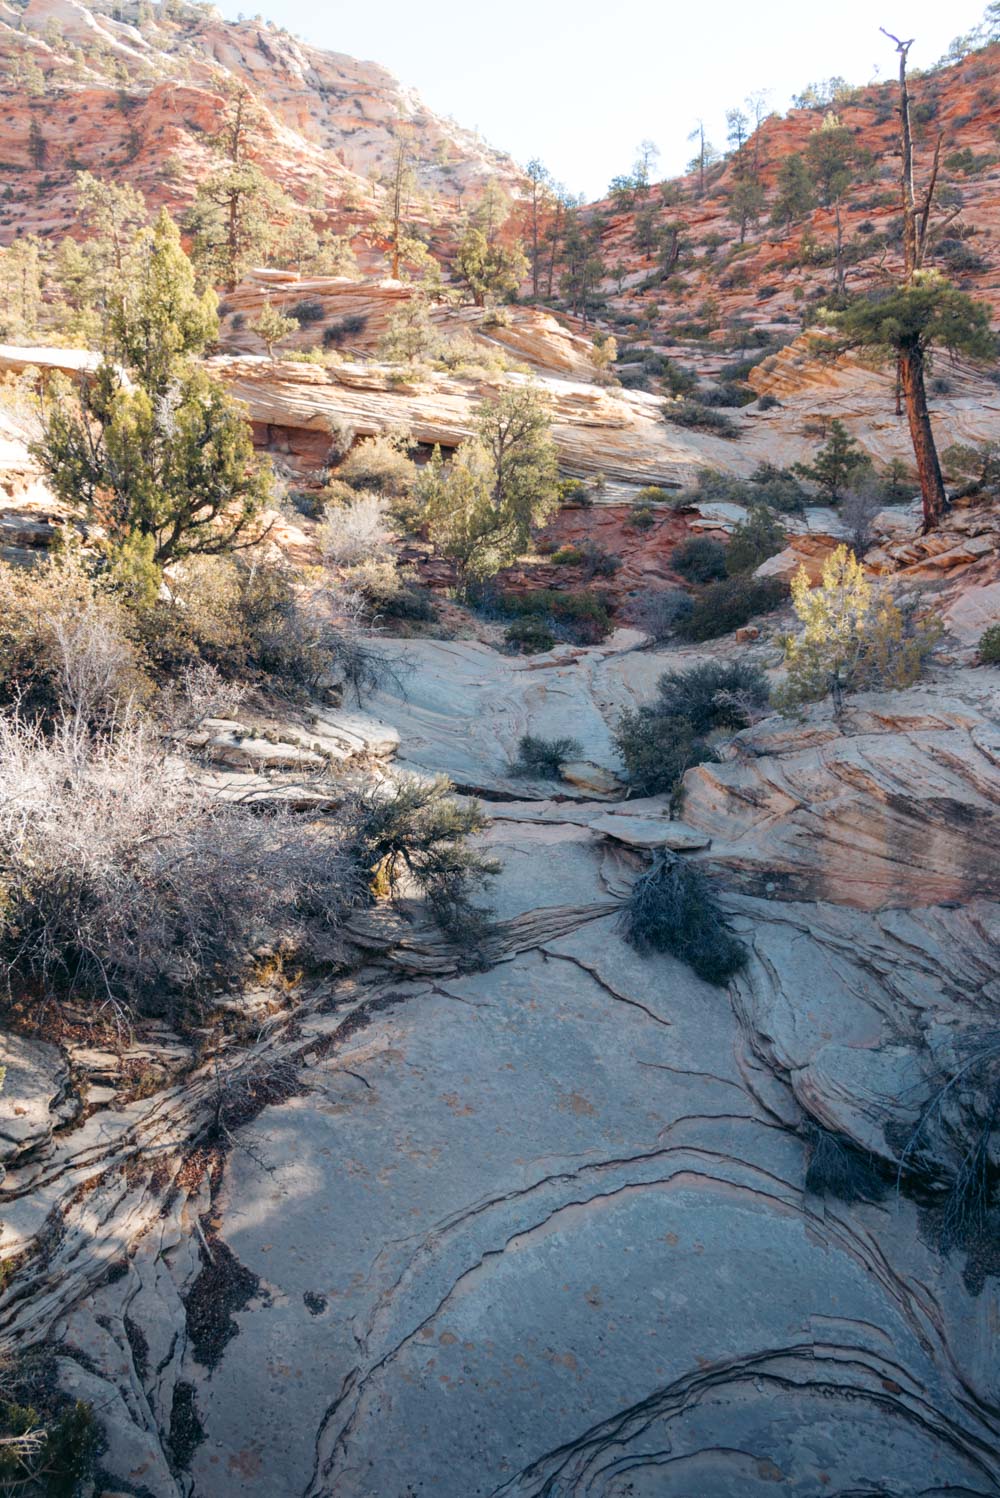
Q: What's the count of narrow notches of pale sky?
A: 1